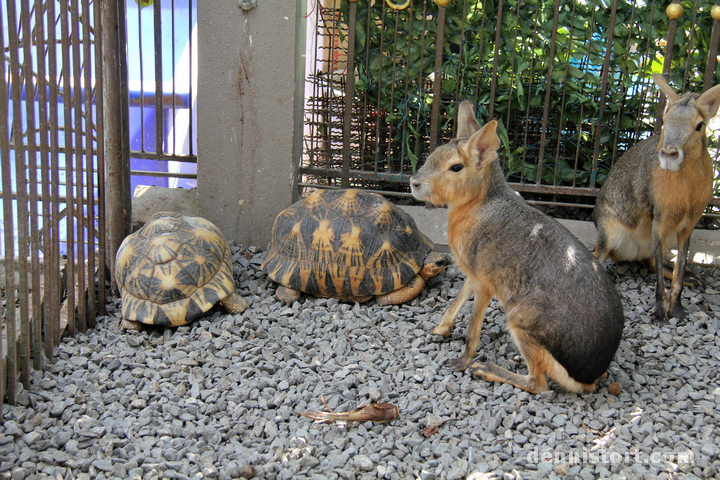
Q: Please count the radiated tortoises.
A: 2